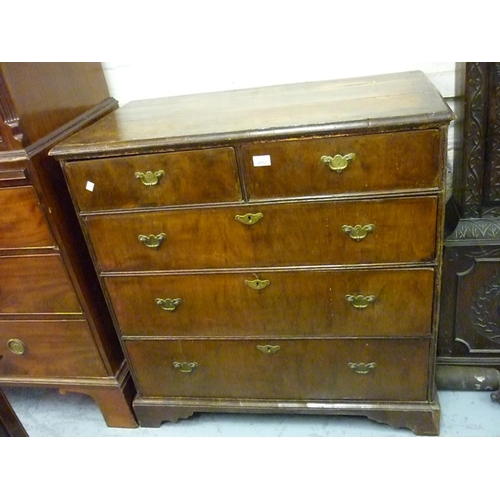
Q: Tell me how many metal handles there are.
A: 9